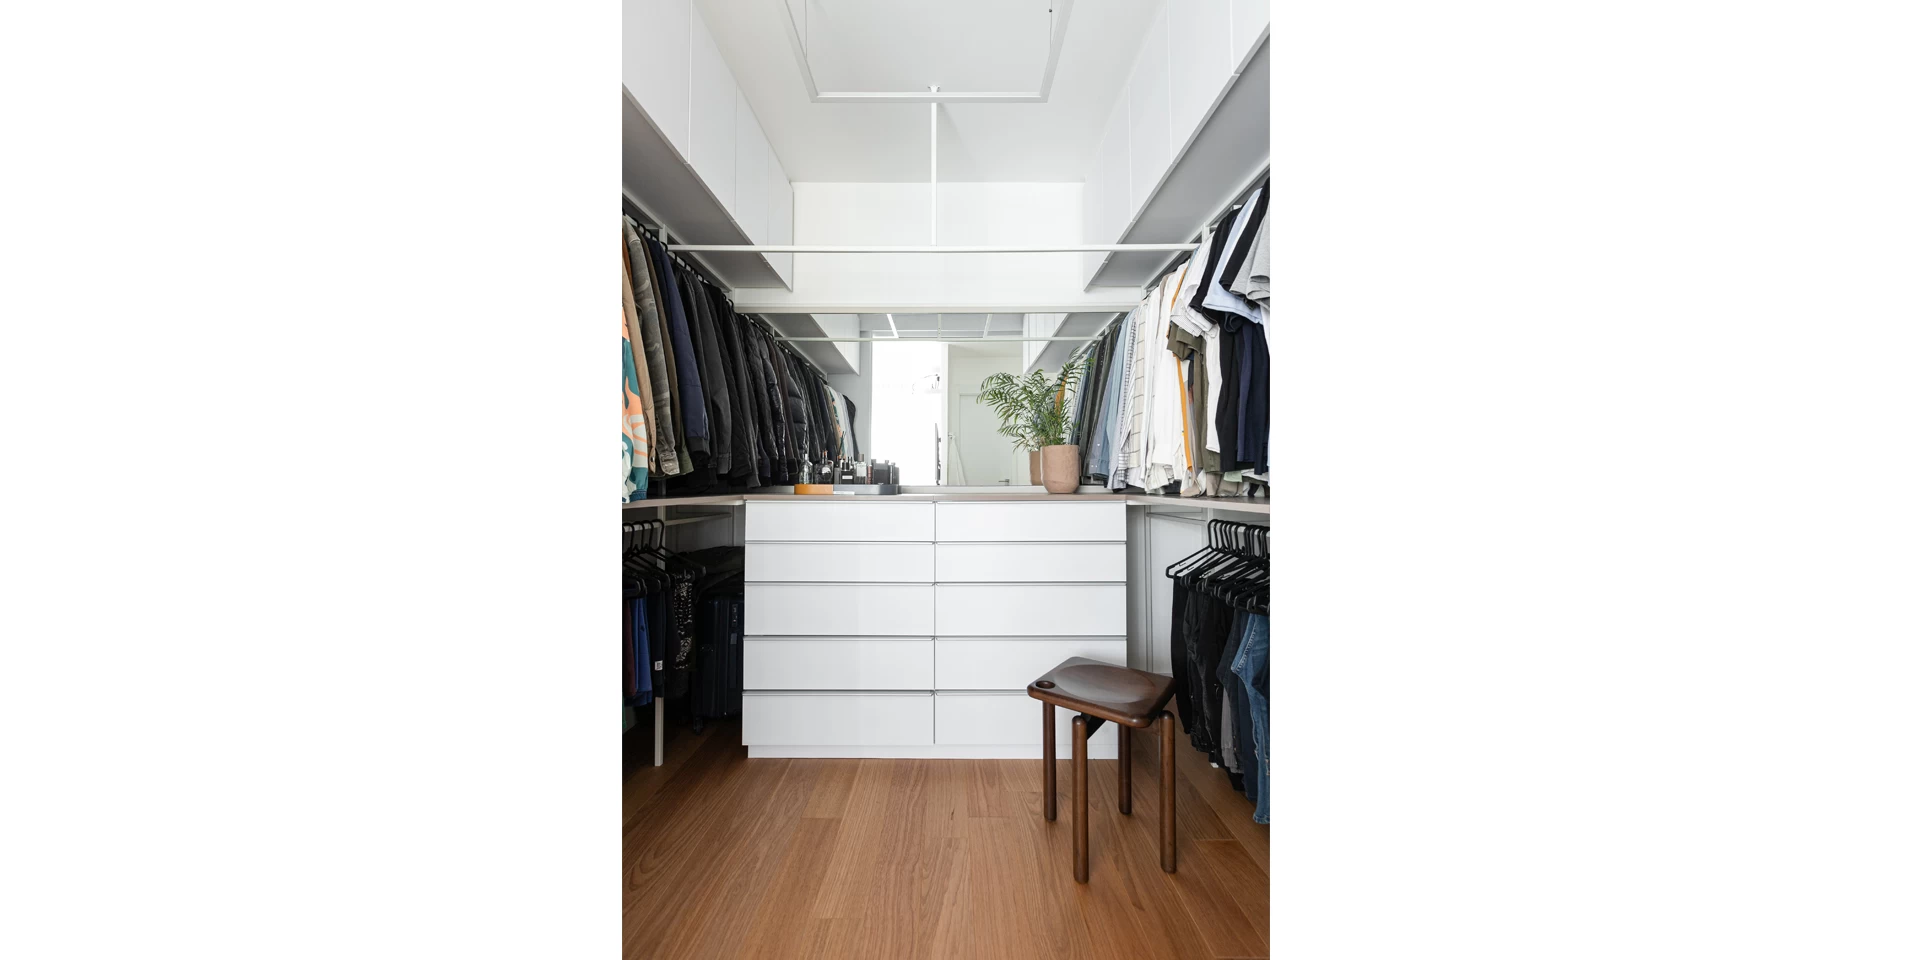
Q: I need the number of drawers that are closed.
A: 10